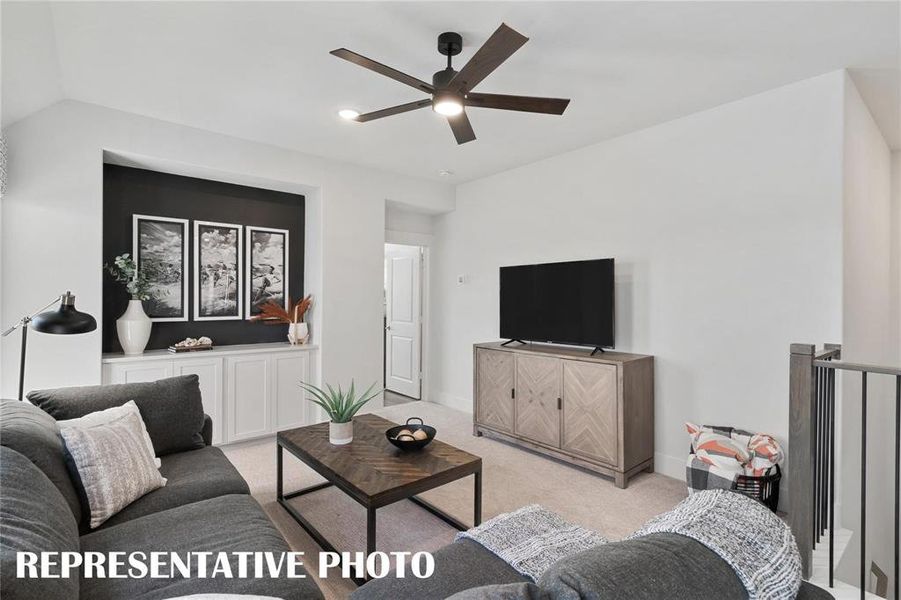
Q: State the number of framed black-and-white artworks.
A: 3